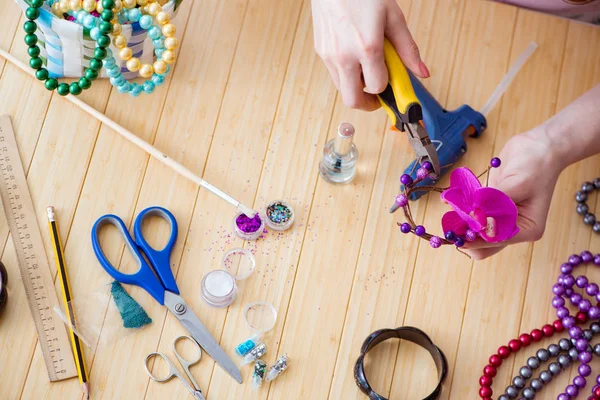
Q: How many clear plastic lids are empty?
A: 2